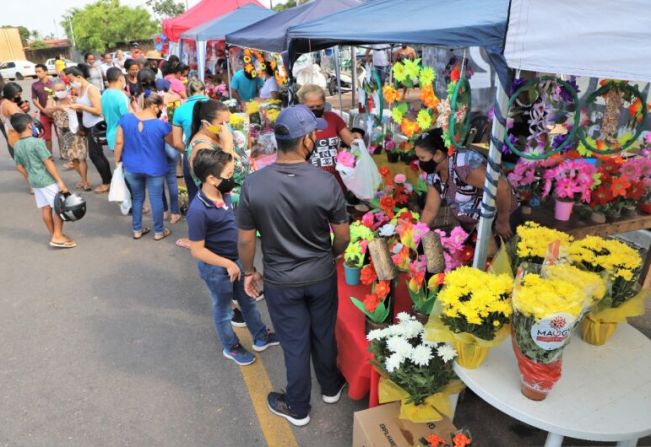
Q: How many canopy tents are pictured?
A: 5